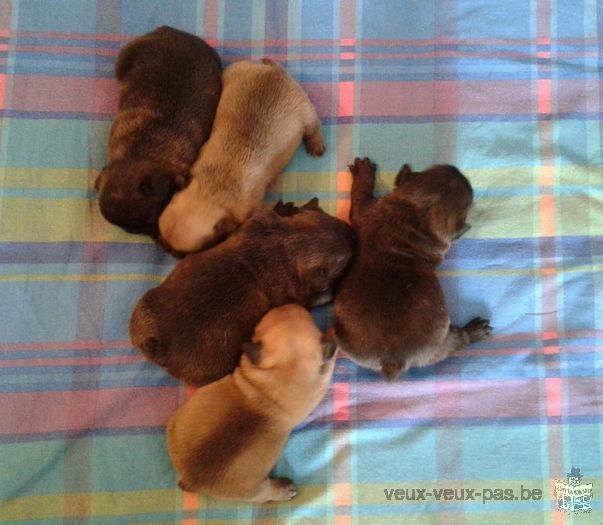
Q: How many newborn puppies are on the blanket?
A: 5